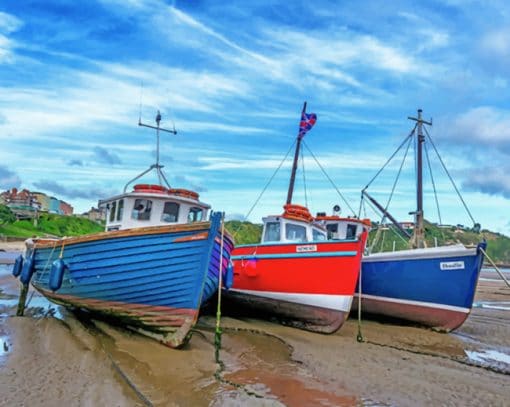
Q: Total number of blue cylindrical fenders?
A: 4